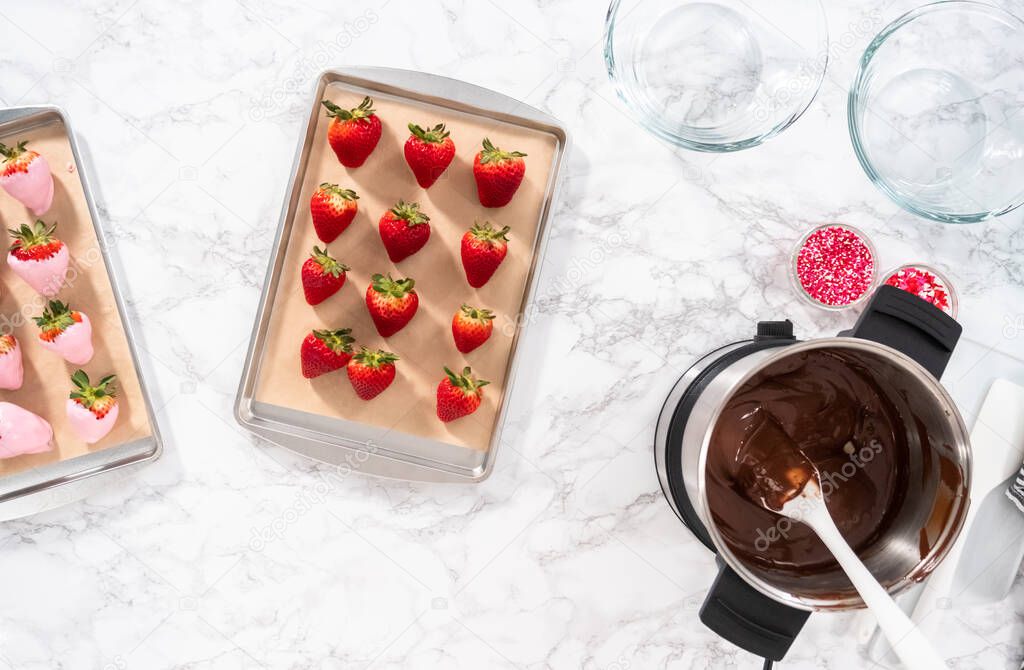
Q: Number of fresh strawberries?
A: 12